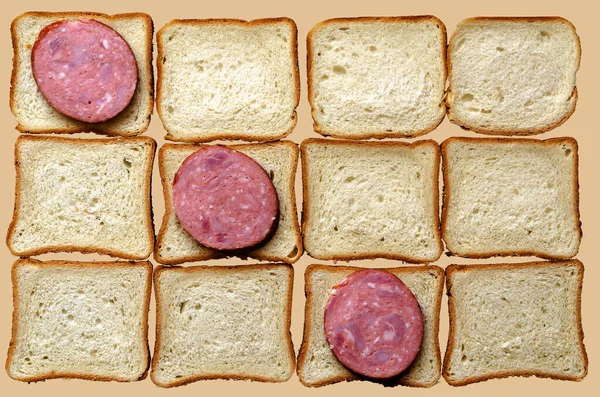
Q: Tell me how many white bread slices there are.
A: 12